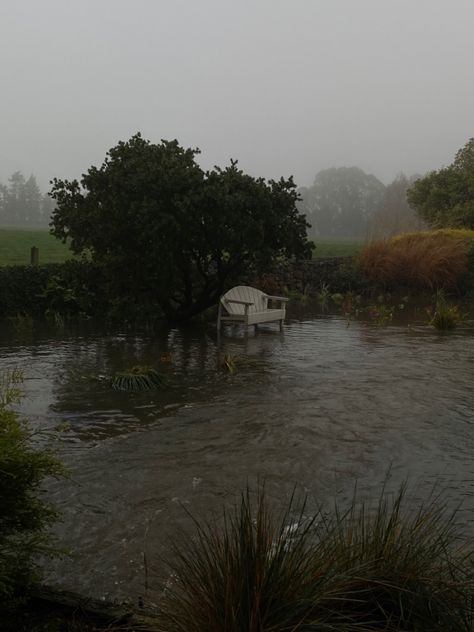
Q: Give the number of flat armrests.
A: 2